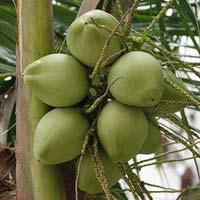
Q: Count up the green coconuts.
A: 8